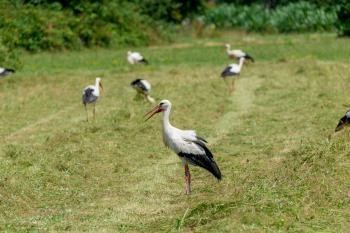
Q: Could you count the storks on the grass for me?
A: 8